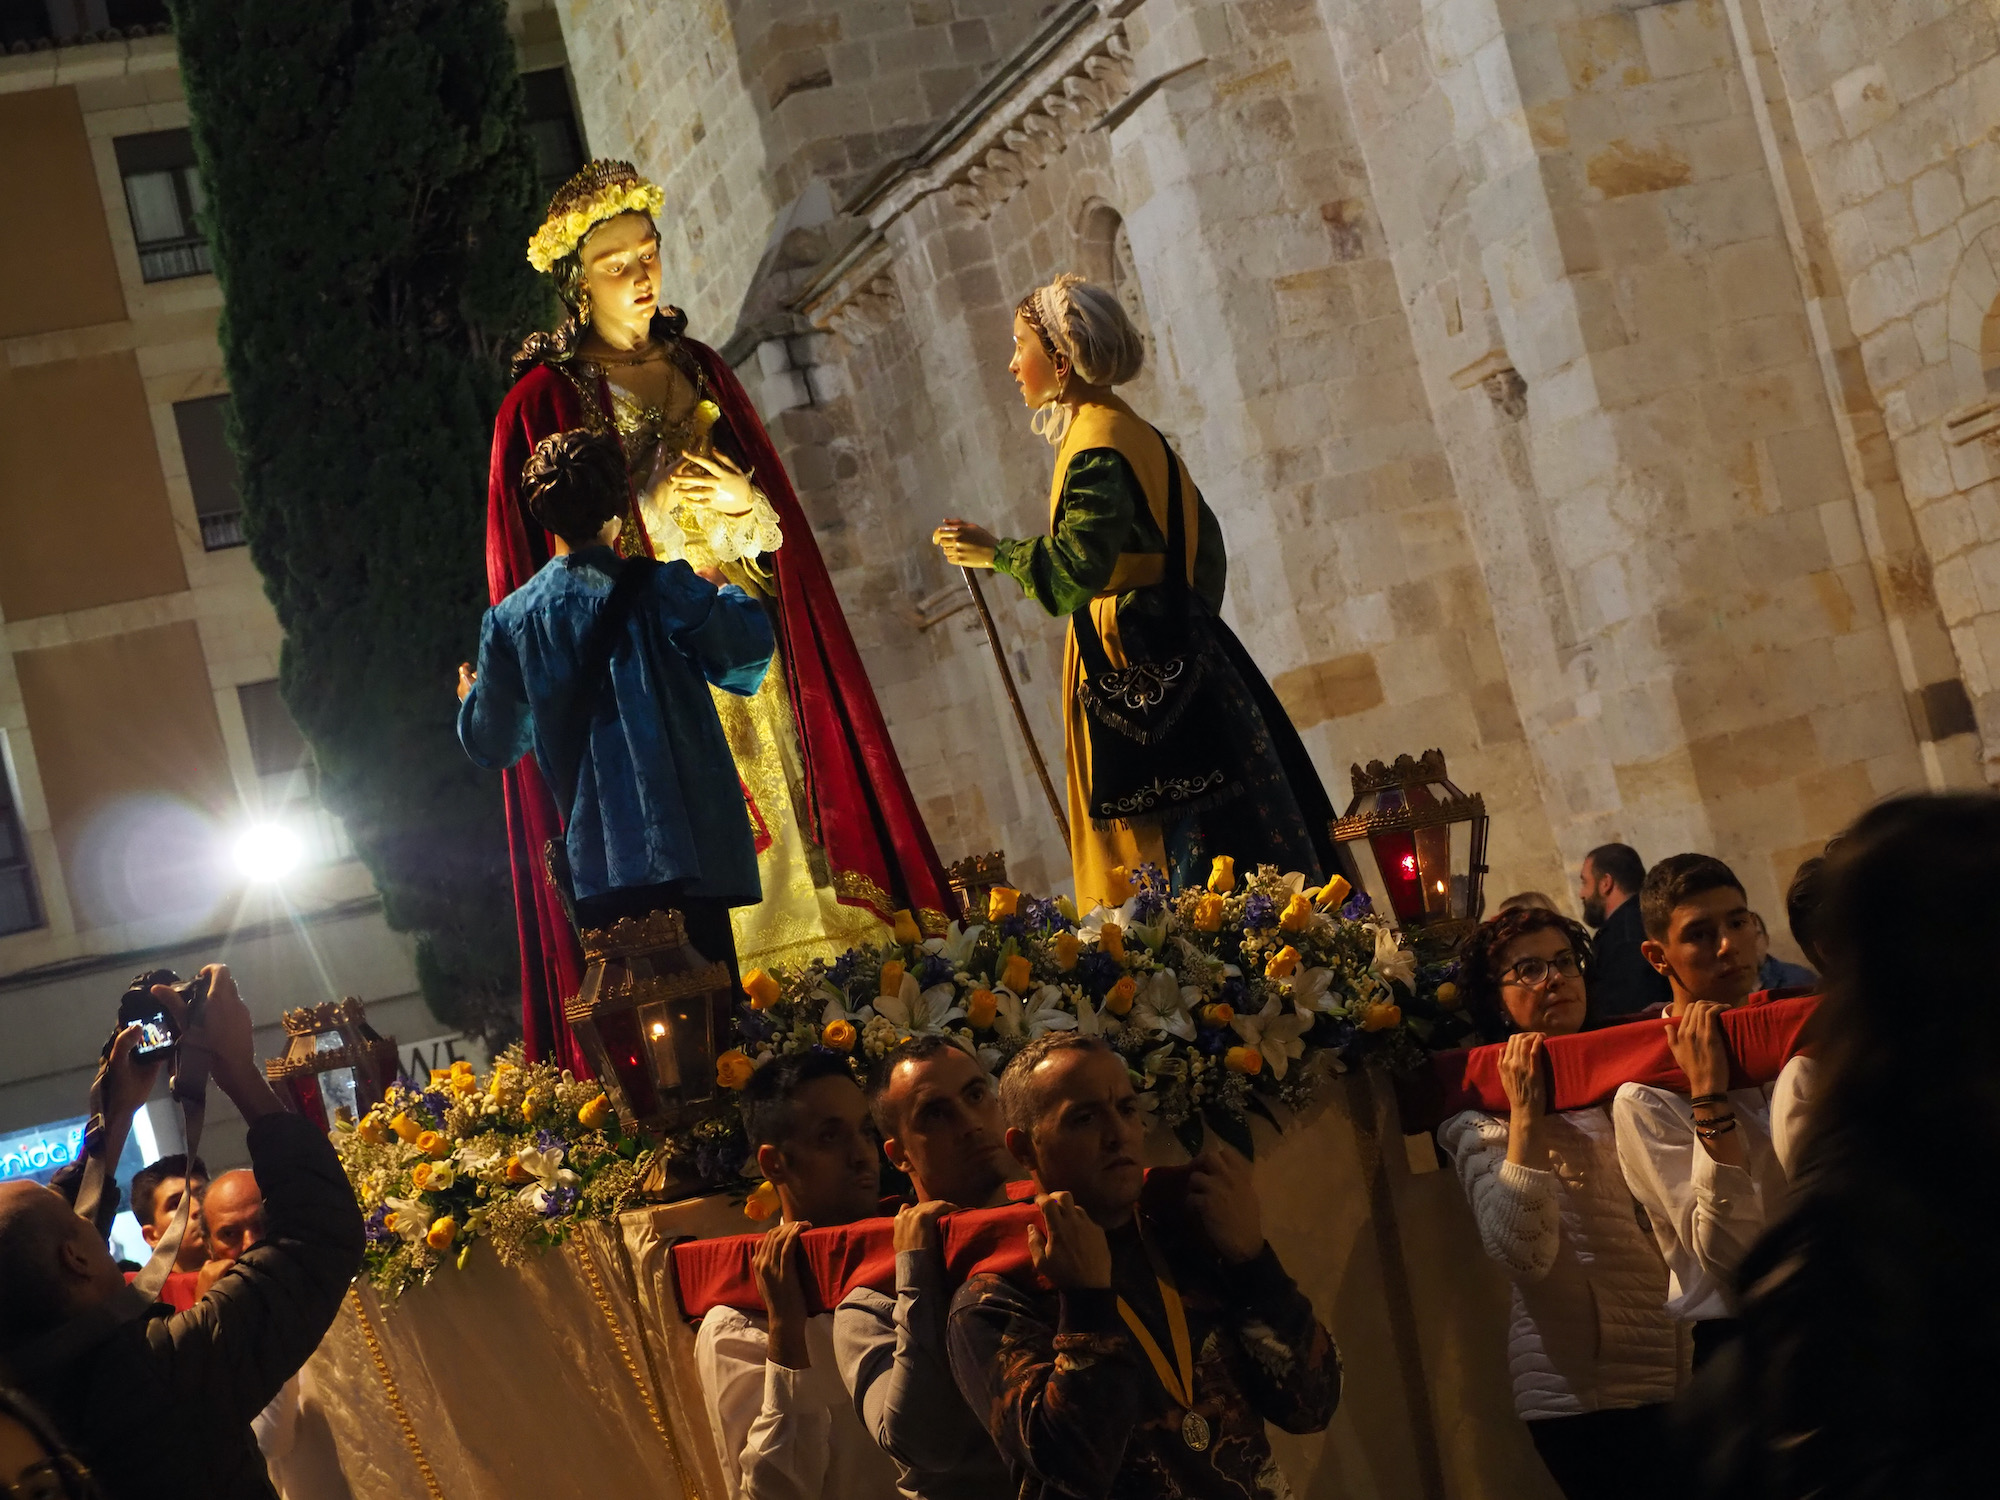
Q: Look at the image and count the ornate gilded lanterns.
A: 4